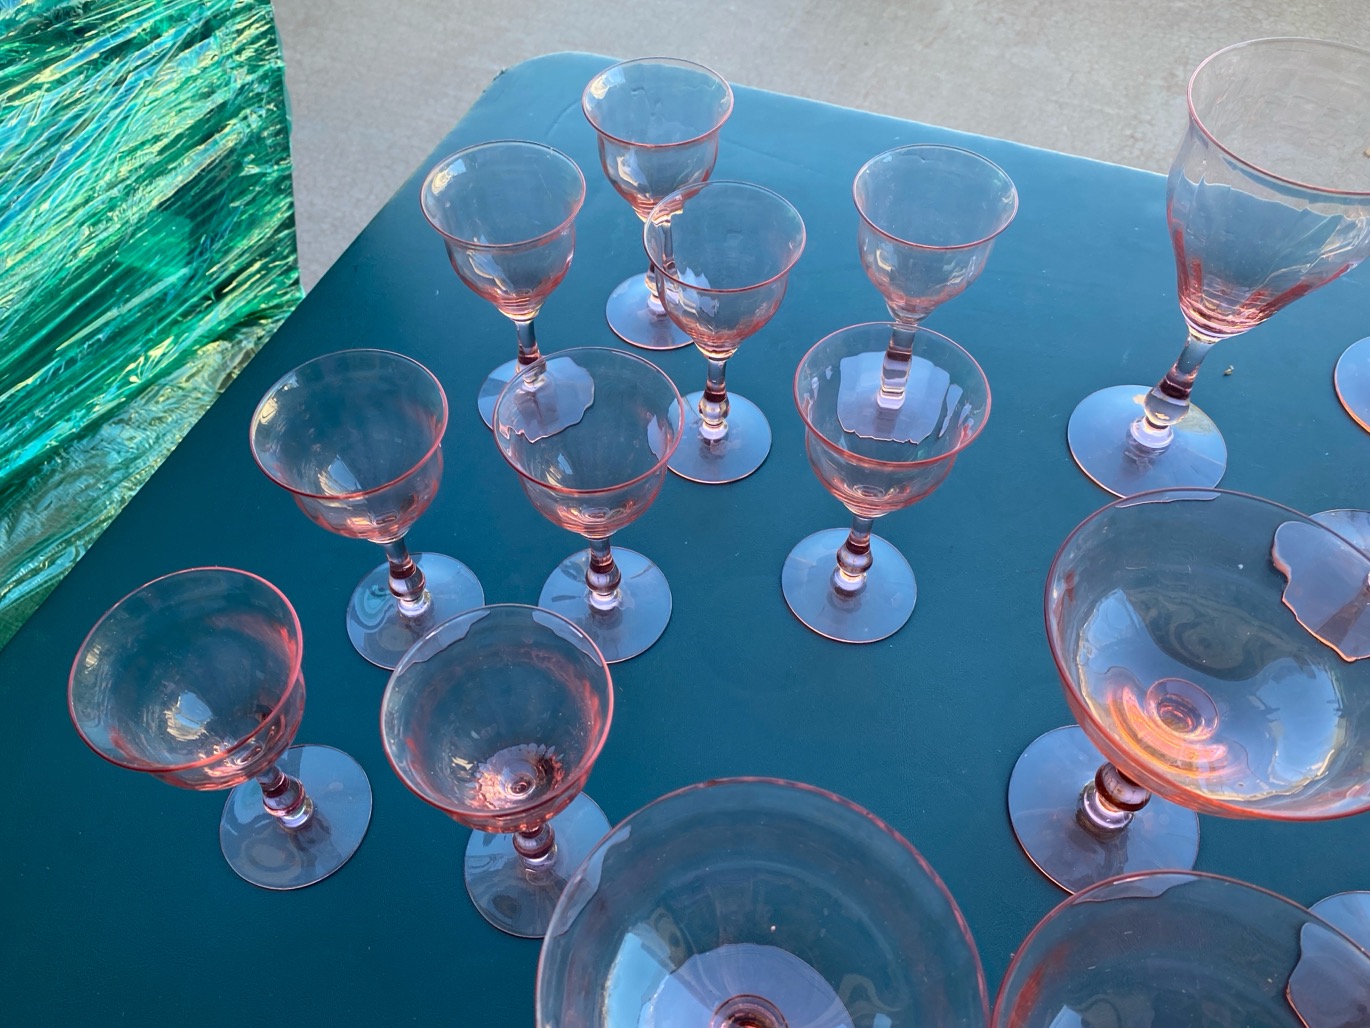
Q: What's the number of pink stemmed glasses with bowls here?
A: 13